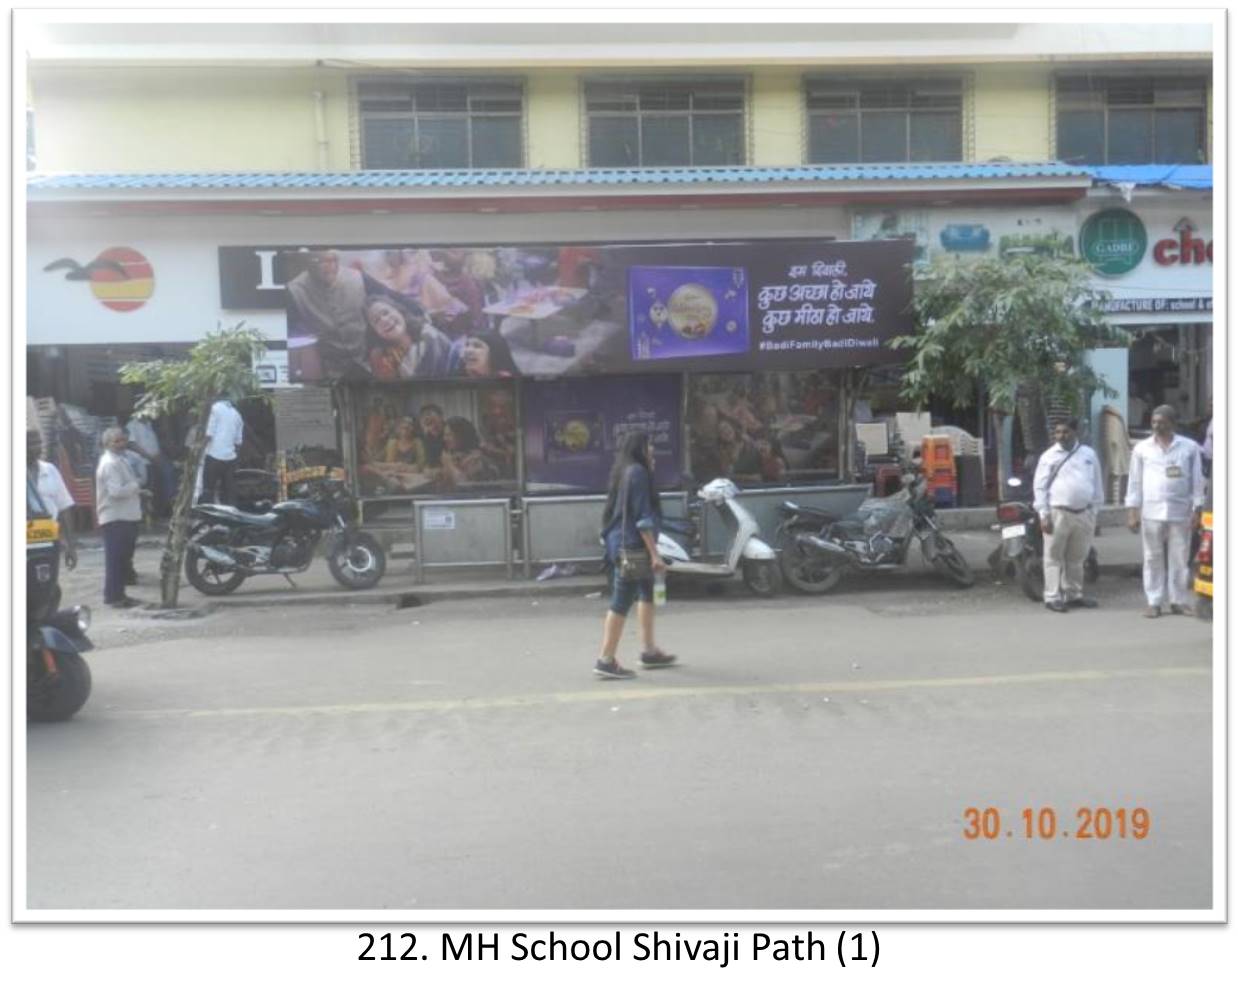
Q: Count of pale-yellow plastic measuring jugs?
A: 0